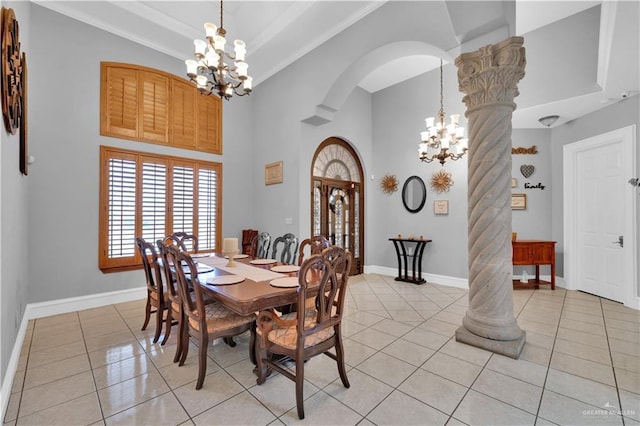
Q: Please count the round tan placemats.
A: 8